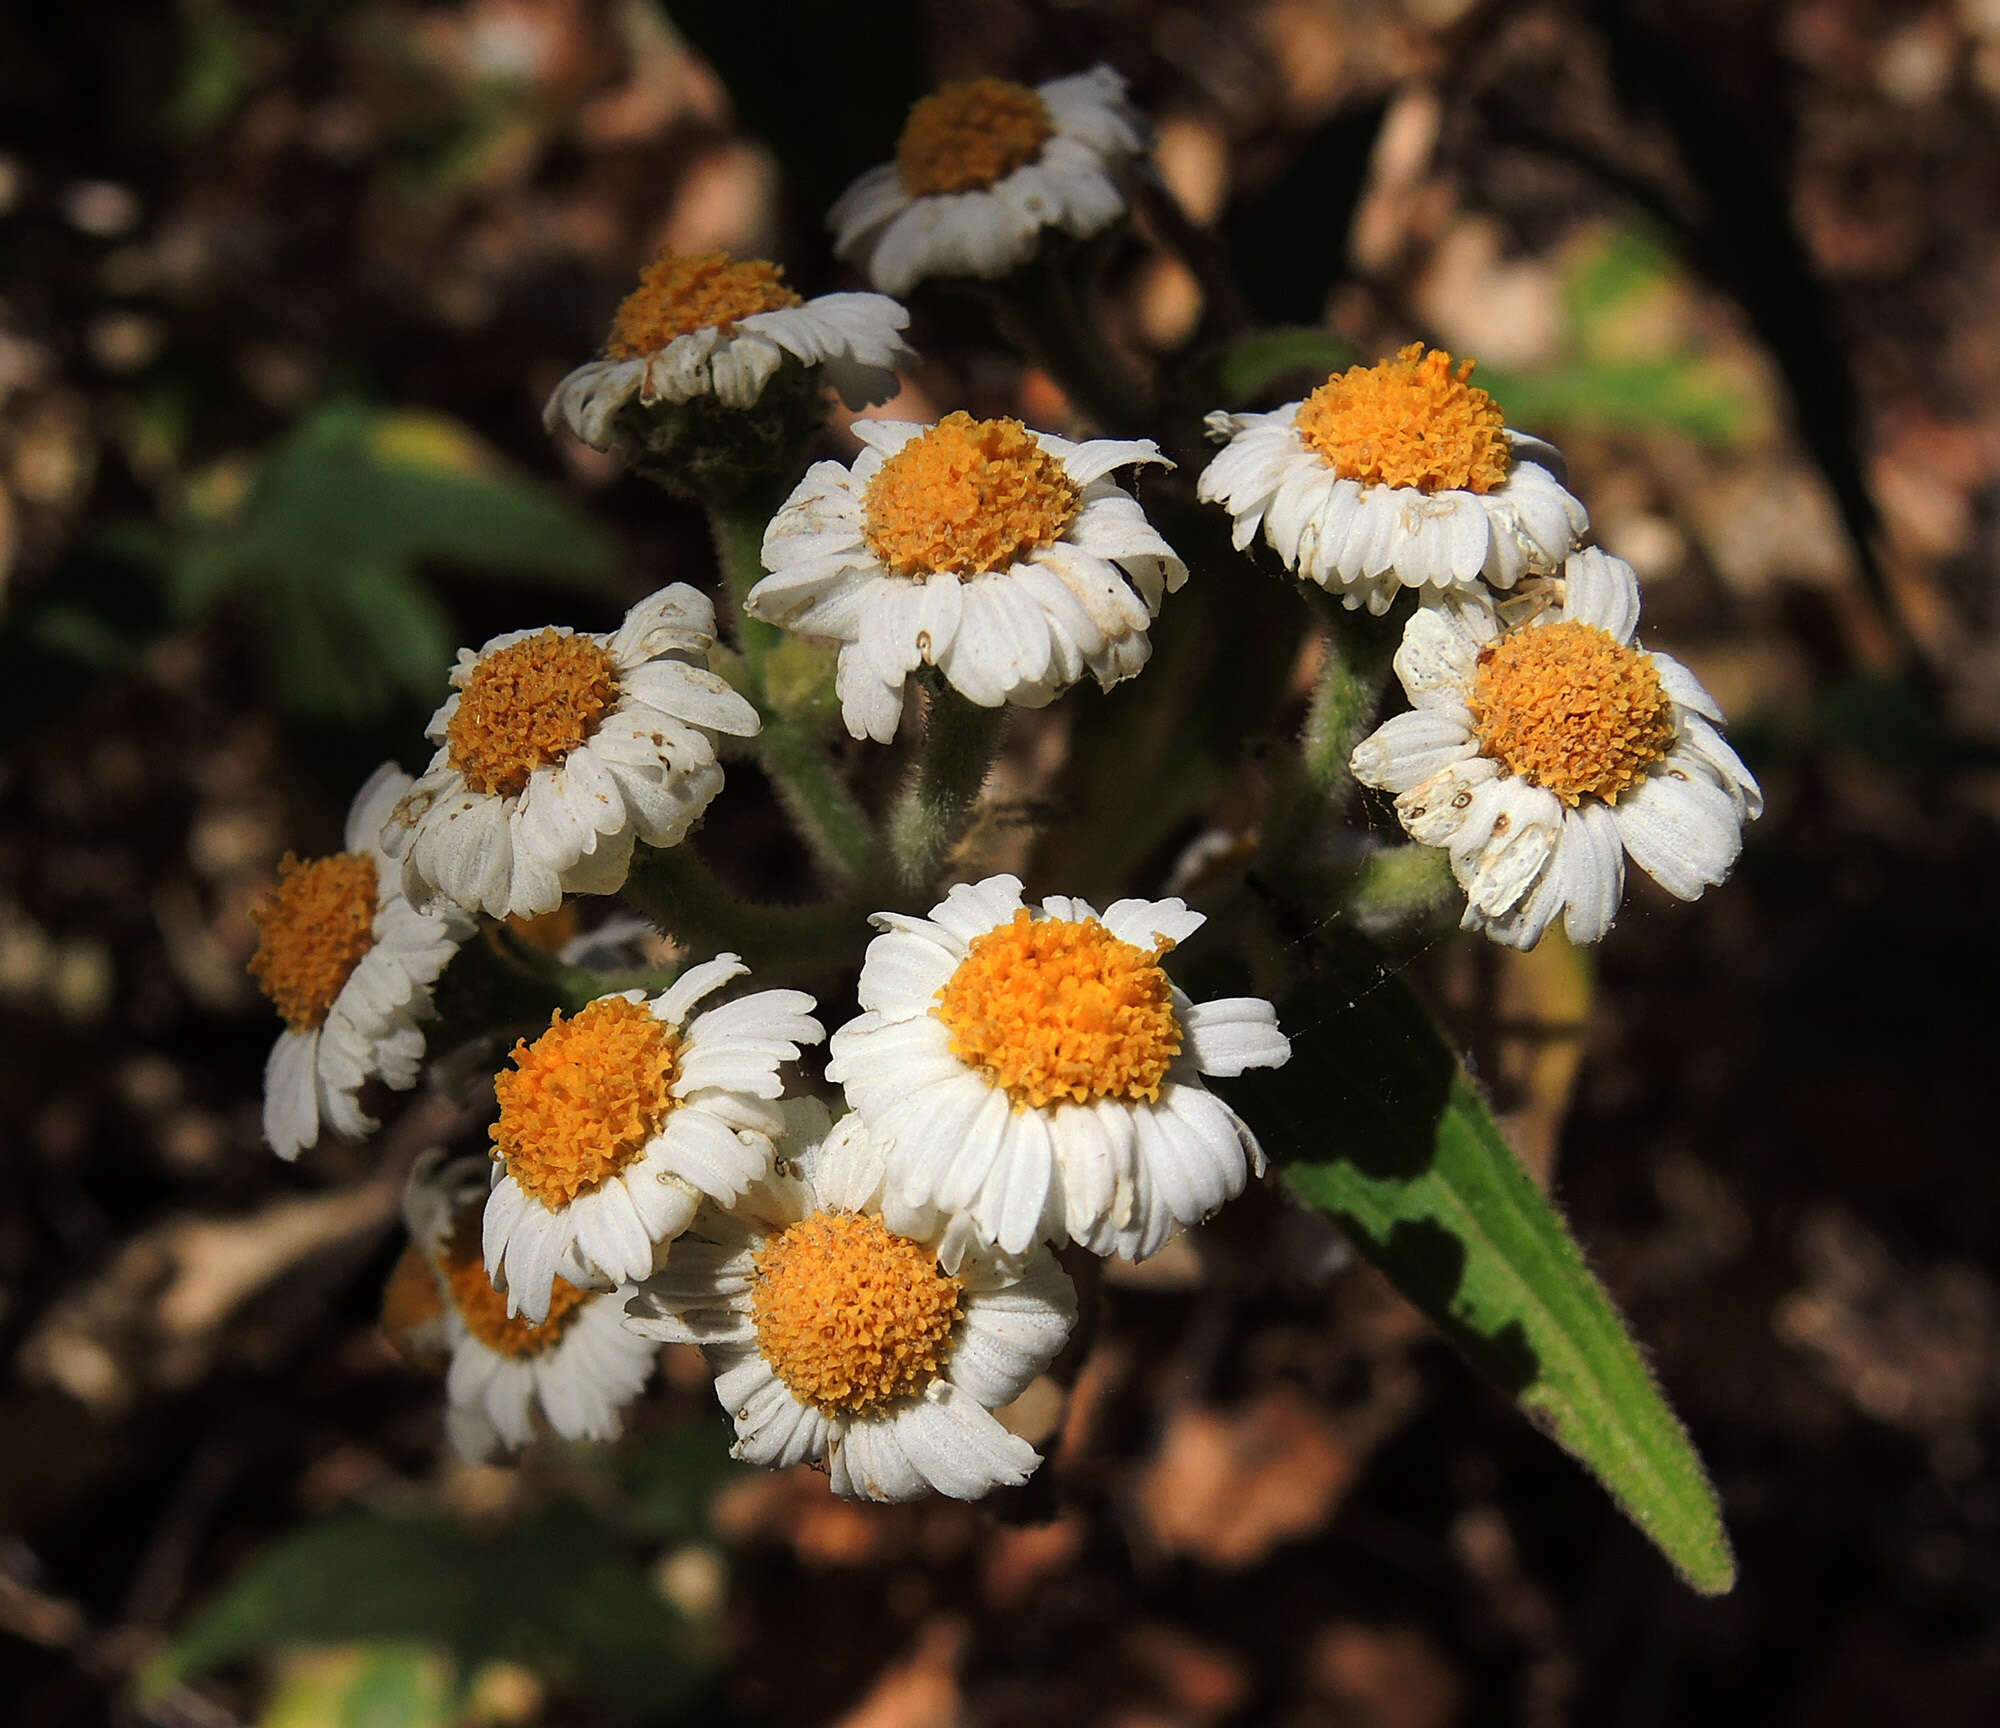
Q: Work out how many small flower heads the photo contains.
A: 11